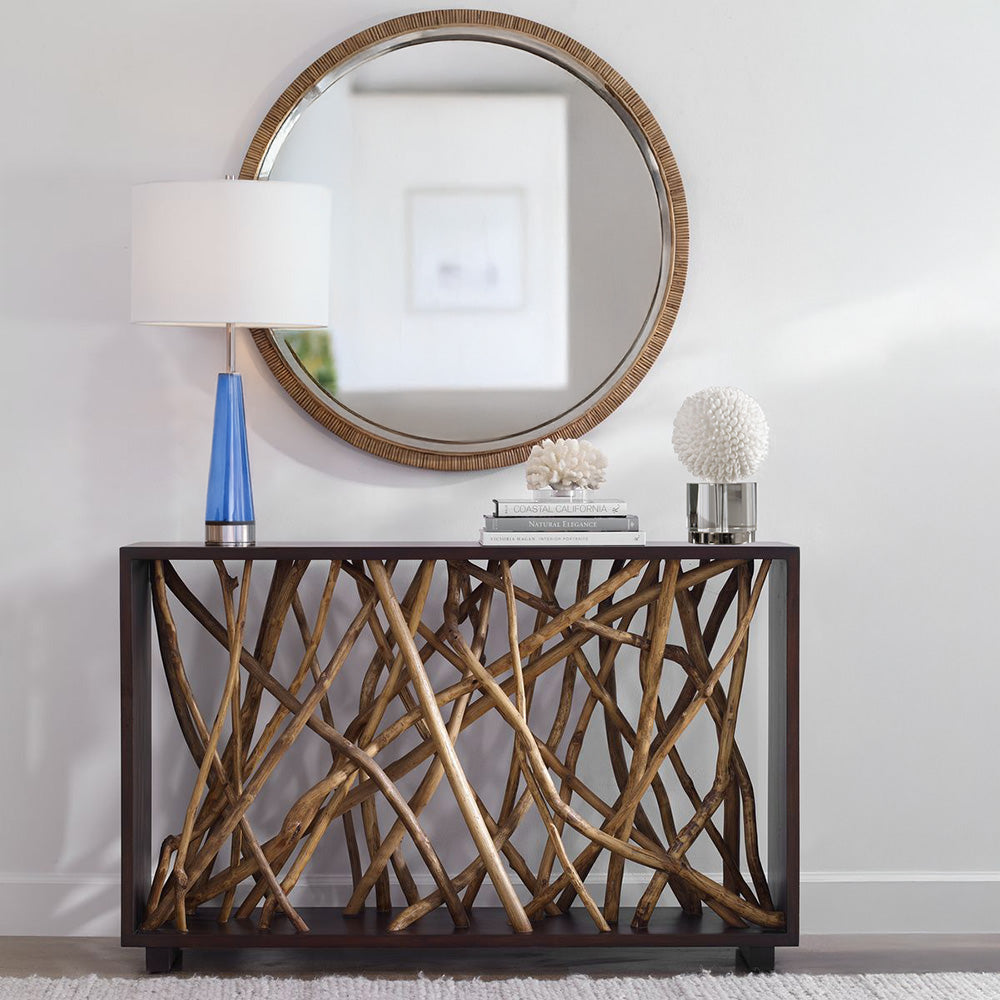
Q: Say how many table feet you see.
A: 2